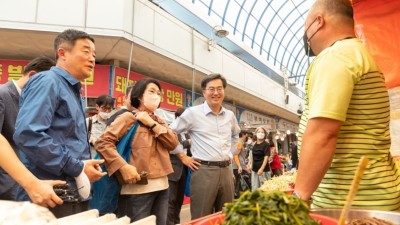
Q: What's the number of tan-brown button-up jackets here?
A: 1